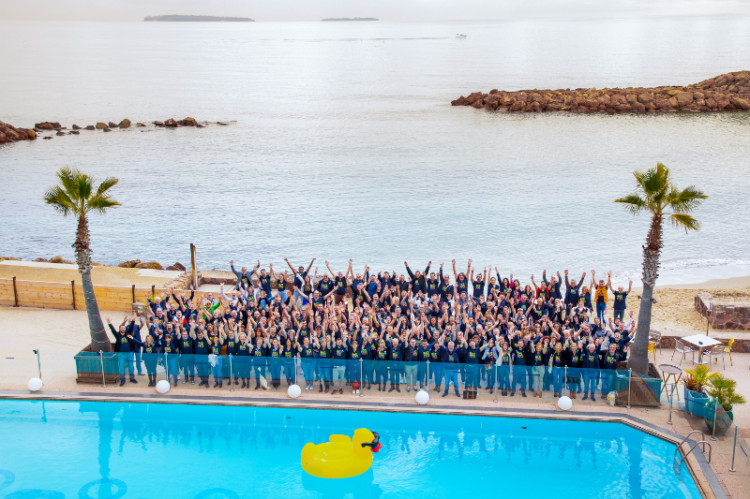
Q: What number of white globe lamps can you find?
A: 5